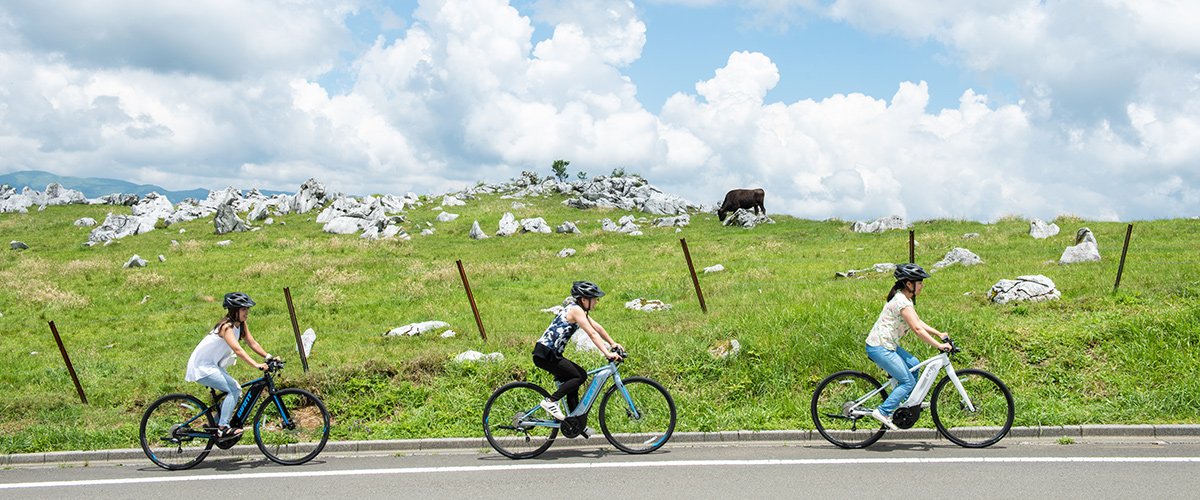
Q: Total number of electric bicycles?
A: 3